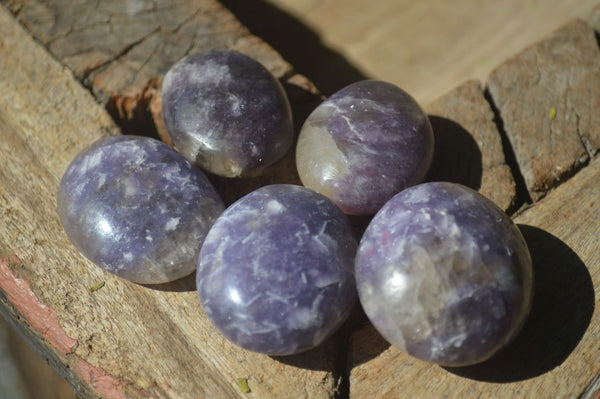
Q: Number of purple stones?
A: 5